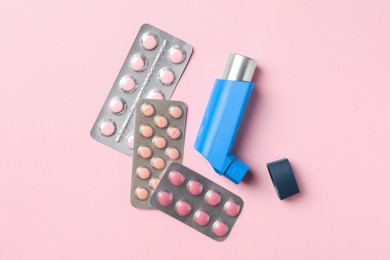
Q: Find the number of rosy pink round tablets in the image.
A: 8